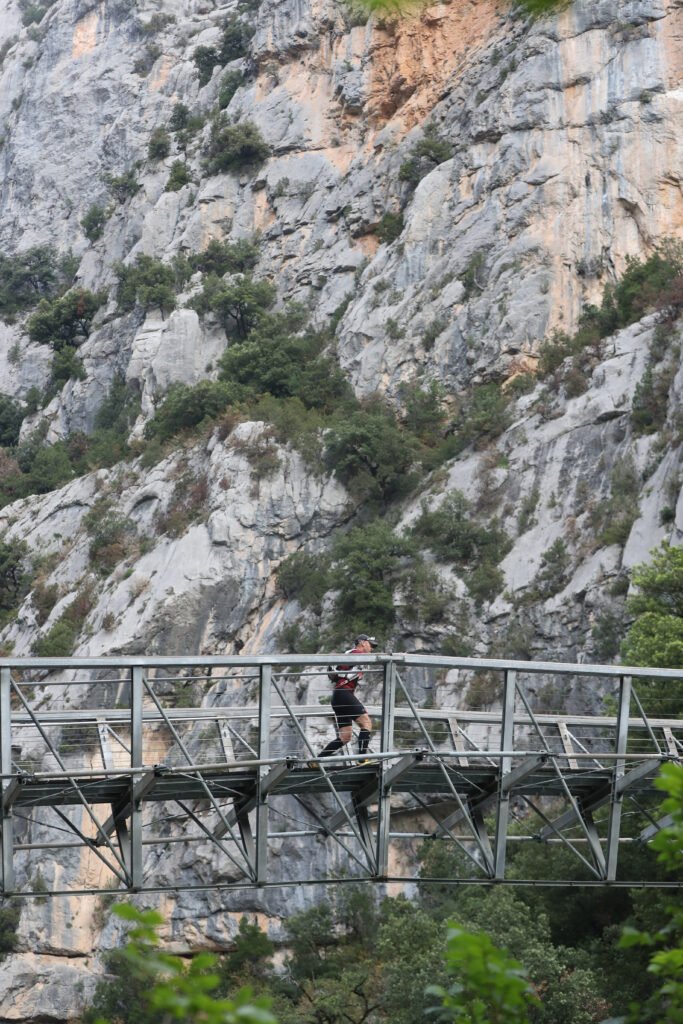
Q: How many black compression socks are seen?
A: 2